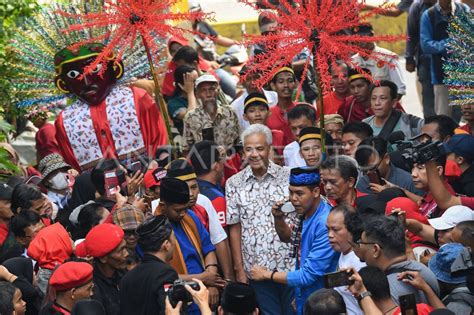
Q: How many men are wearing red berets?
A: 2